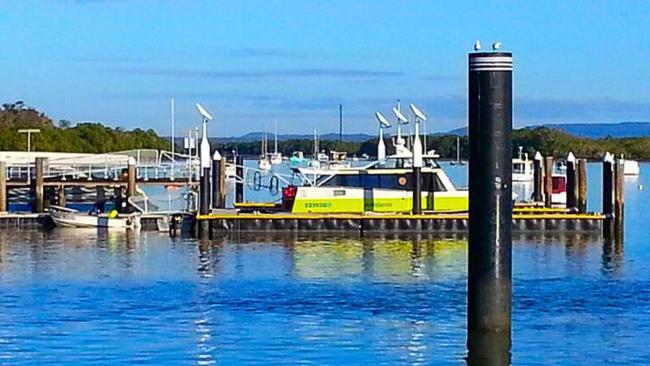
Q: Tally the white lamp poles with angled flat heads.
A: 4